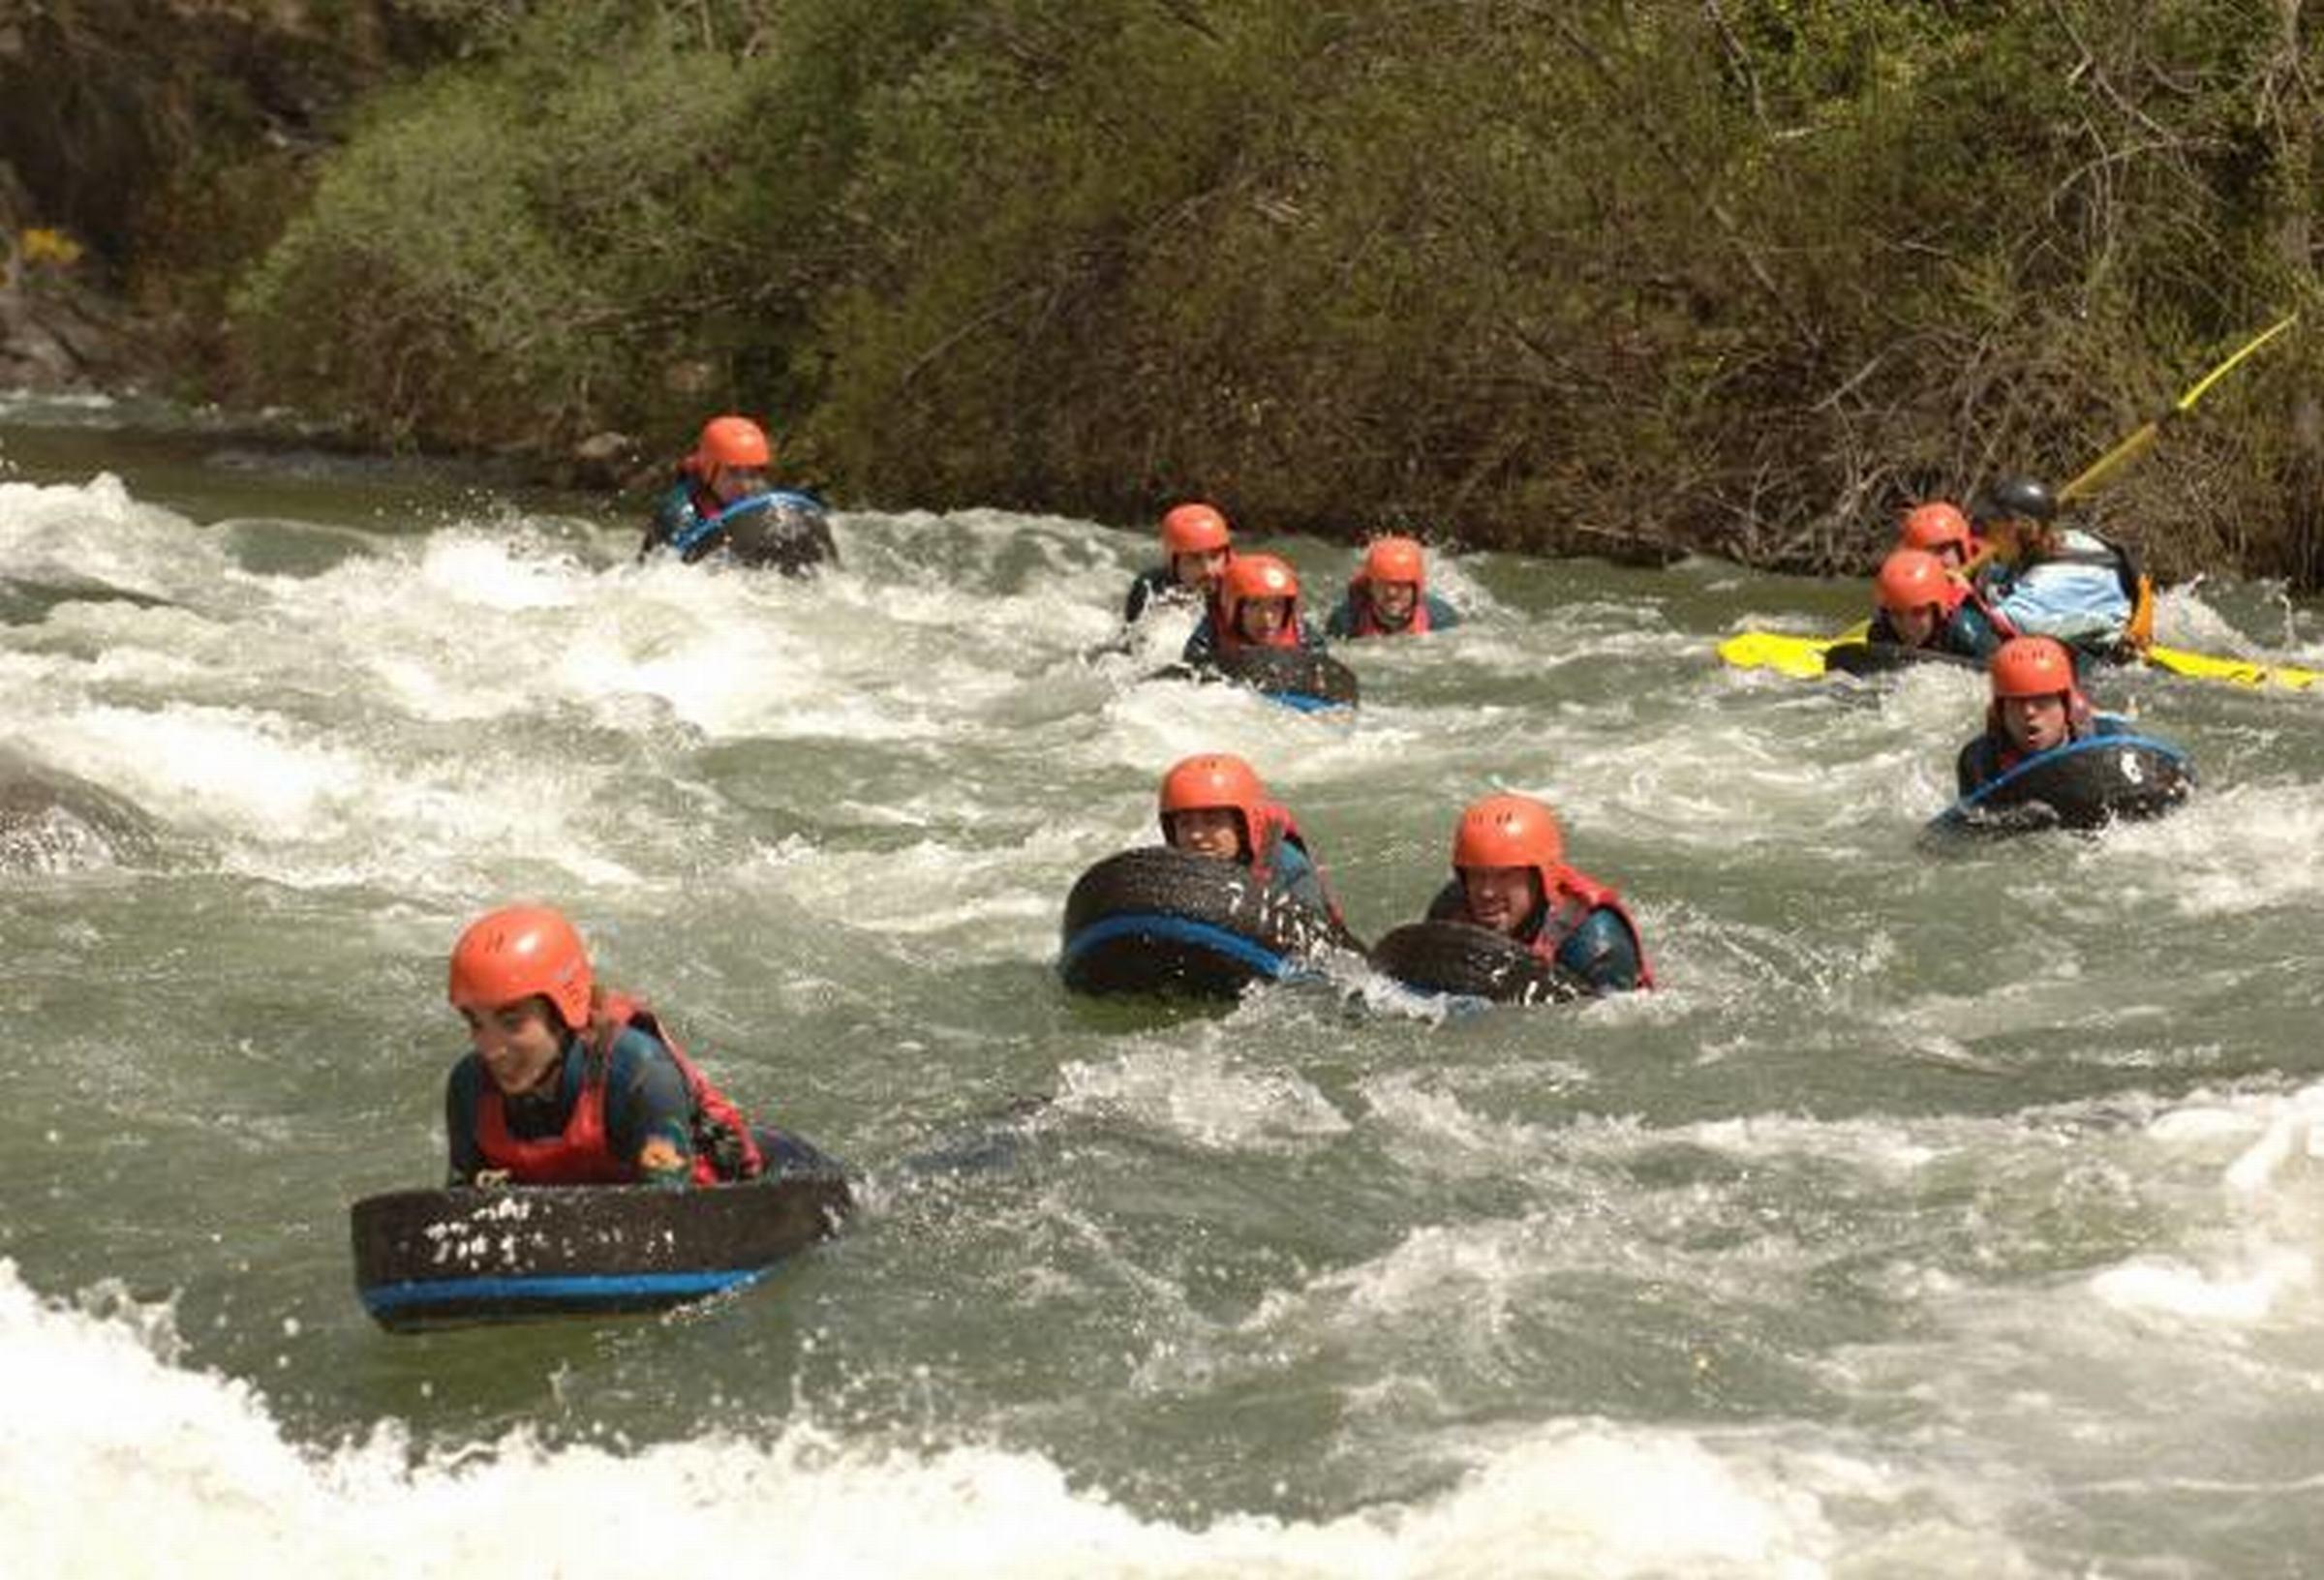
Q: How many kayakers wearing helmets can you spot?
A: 11